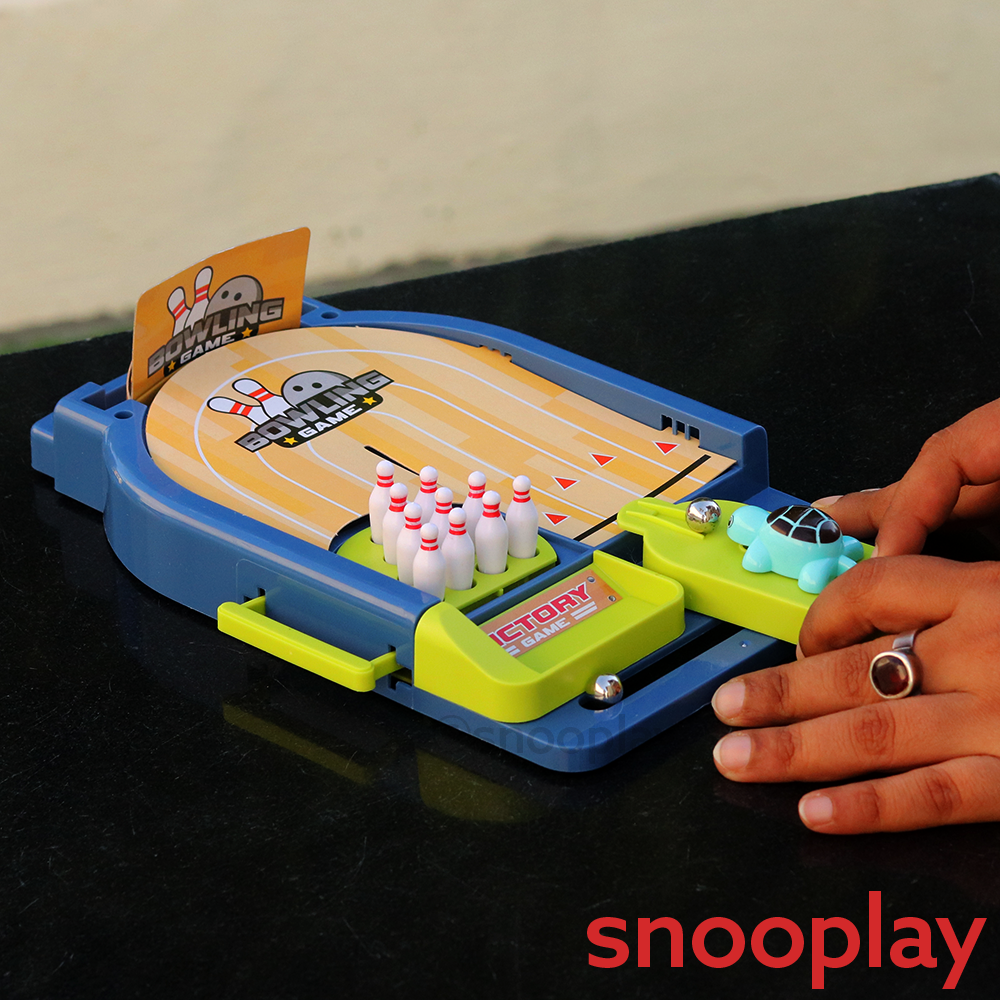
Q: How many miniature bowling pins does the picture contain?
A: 10